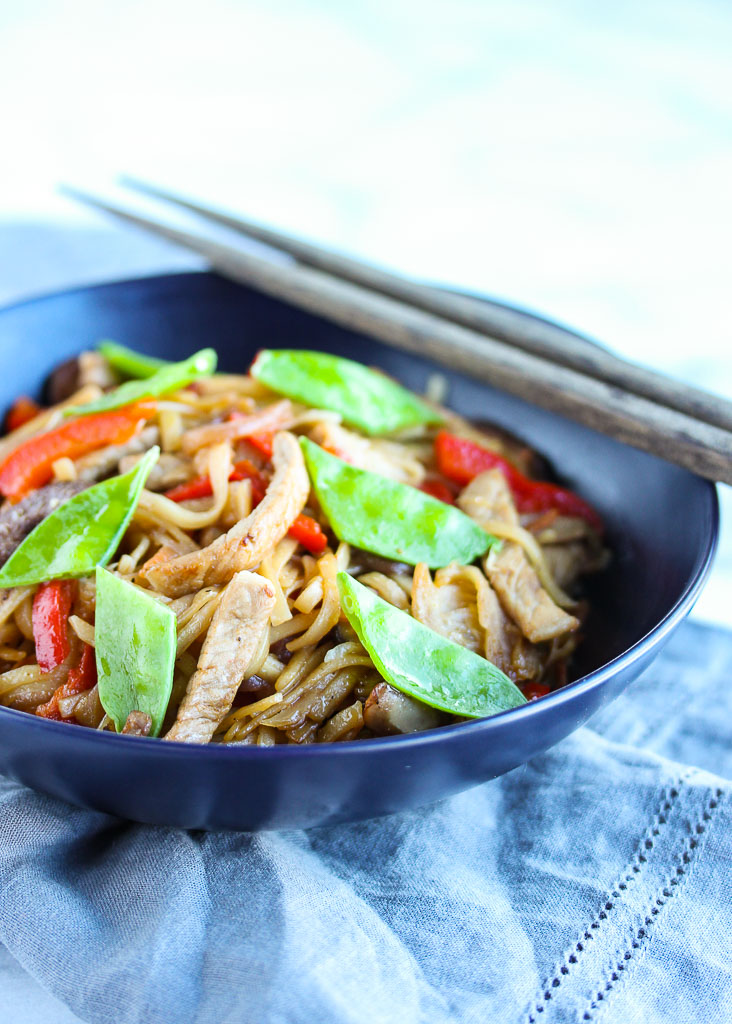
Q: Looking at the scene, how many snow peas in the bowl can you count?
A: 7